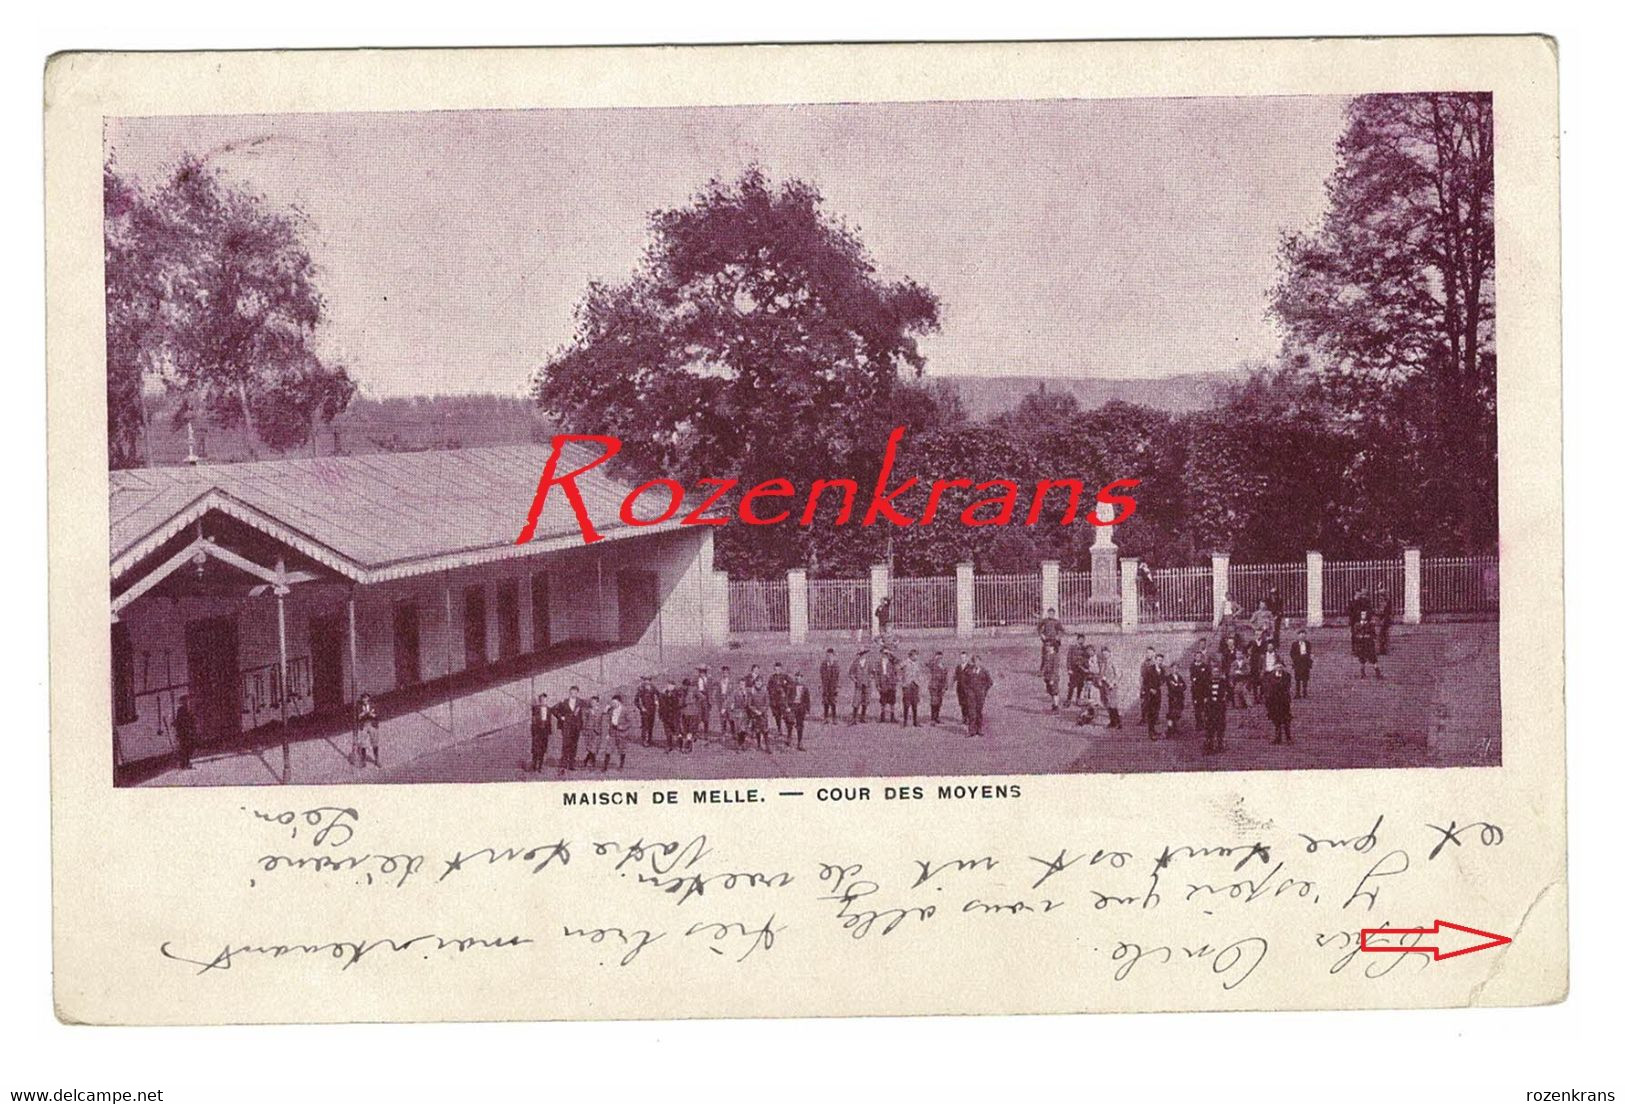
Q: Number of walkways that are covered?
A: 1